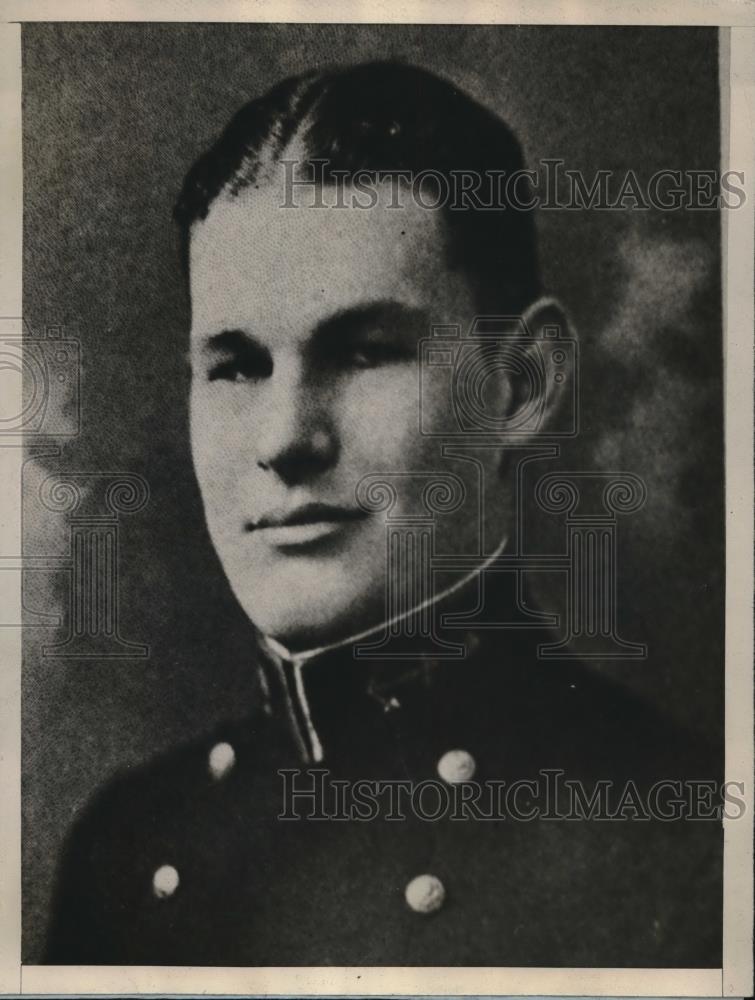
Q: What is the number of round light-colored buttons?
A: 4